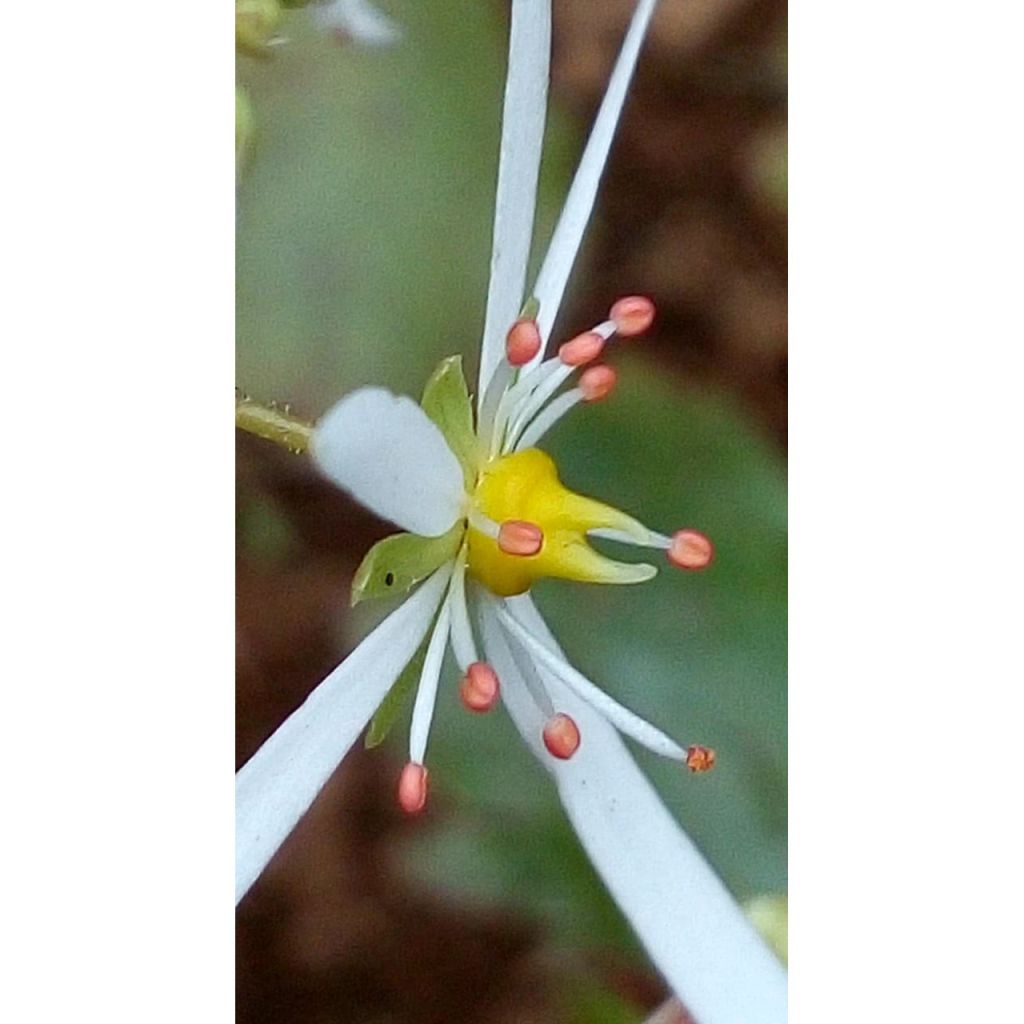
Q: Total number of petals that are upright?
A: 2